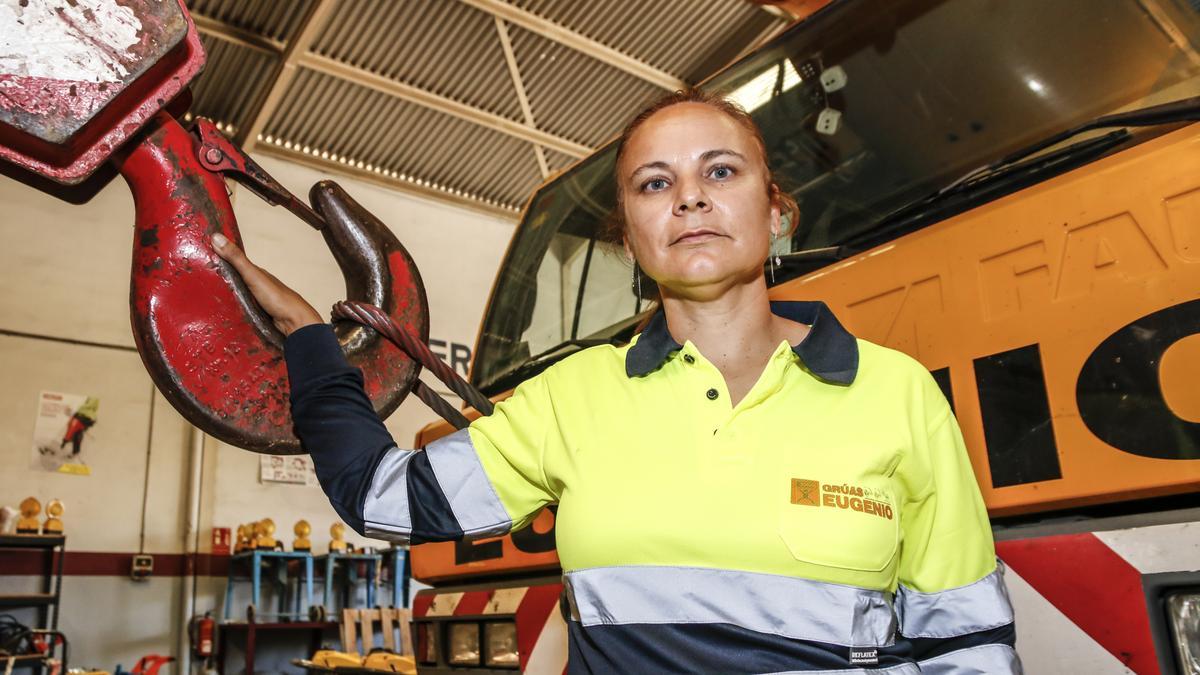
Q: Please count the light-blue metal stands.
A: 3